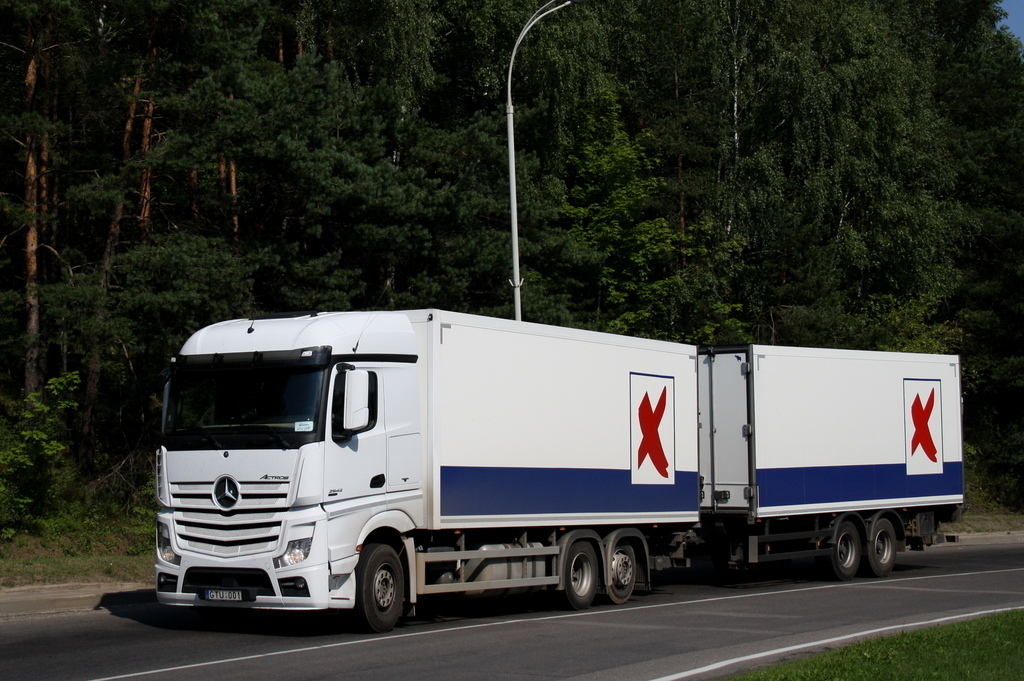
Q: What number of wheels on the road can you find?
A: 5